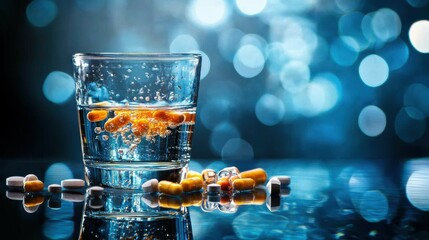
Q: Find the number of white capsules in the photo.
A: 9